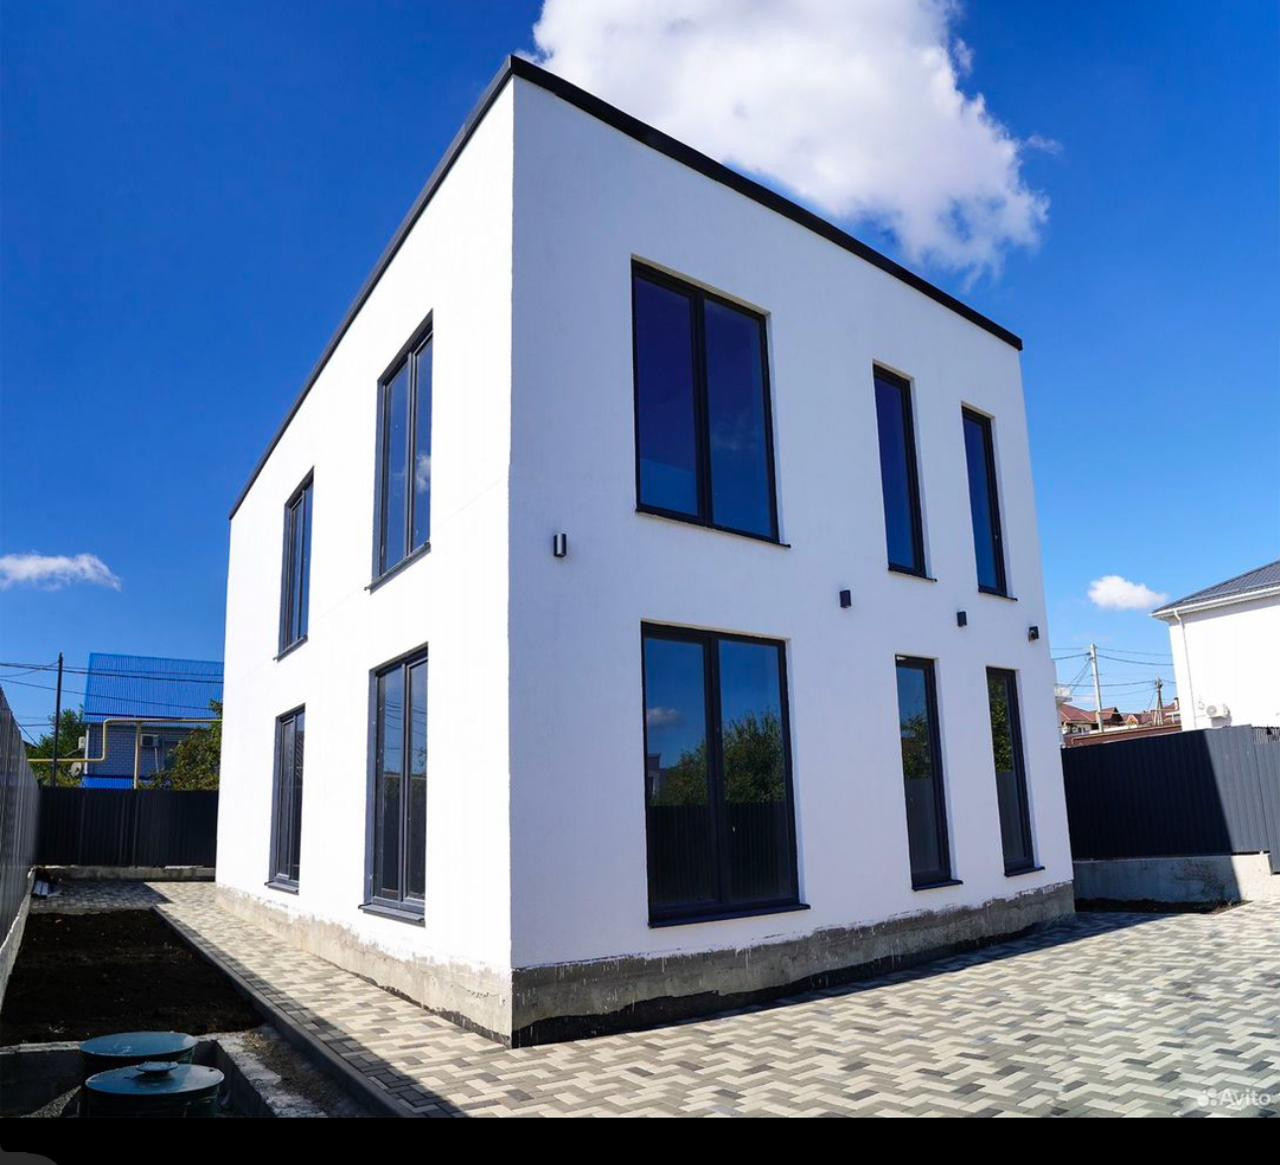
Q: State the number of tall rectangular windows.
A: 10